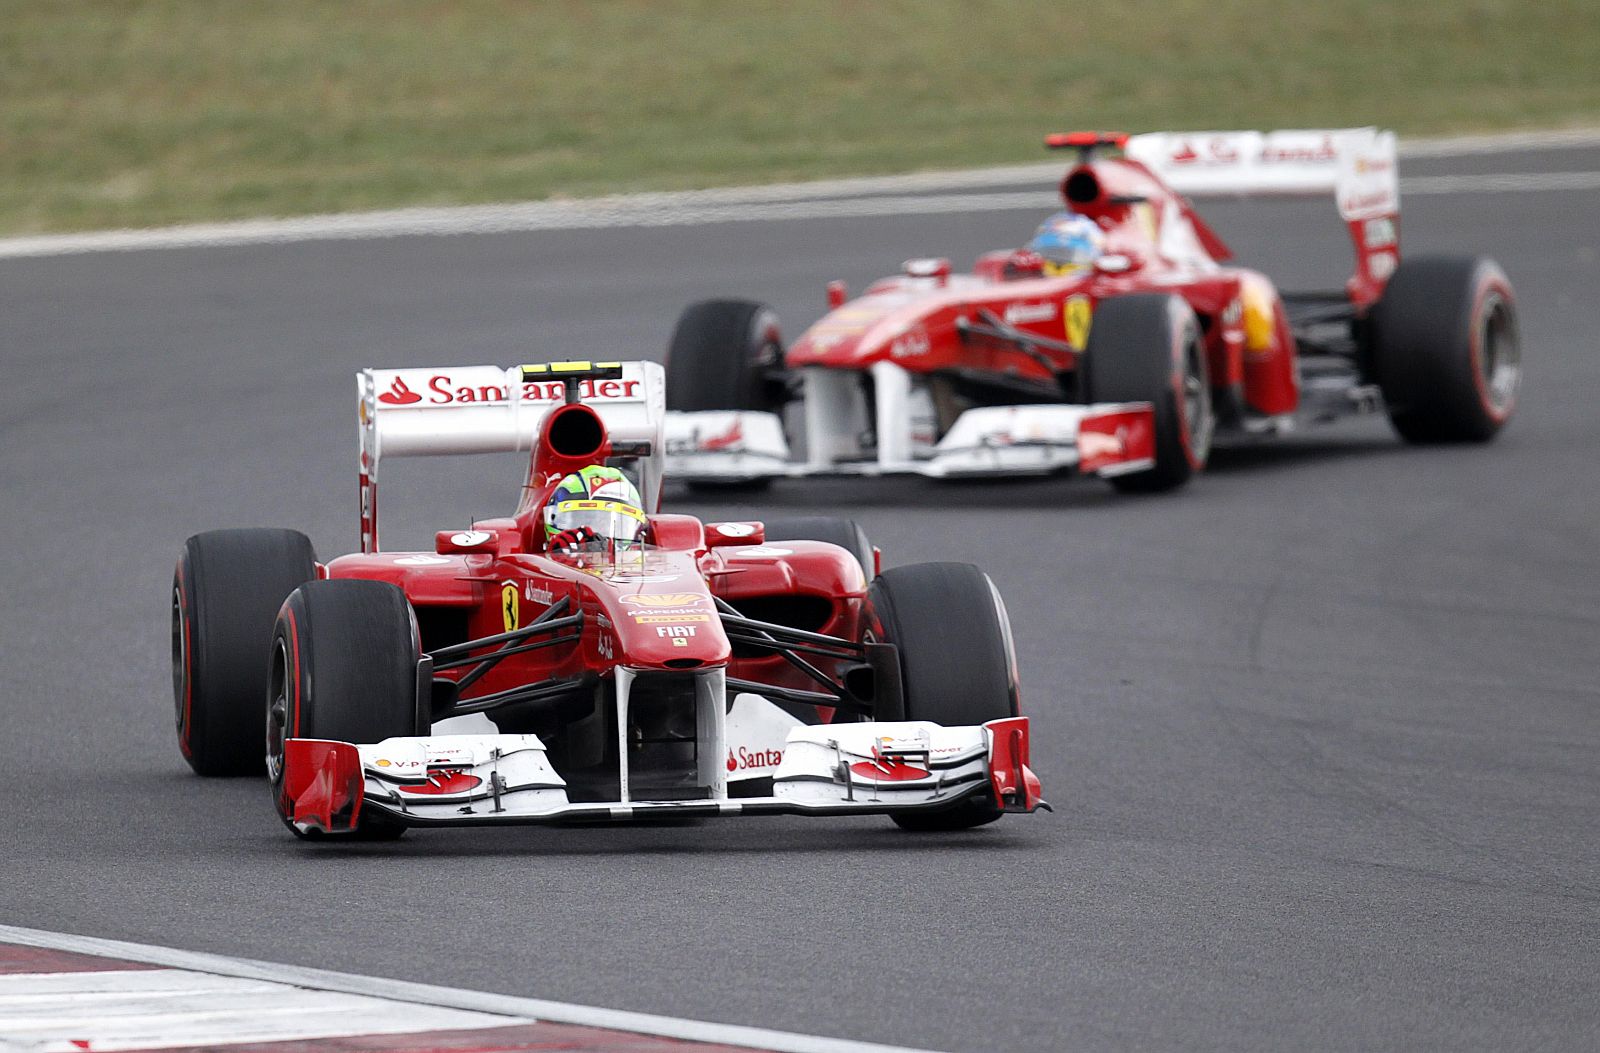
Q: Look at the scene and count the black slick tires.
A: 7